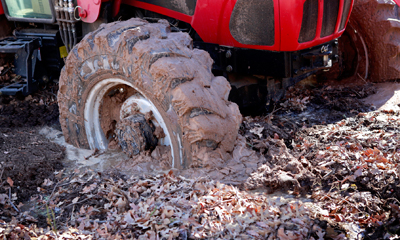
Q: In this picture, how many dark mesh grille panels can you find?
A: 5